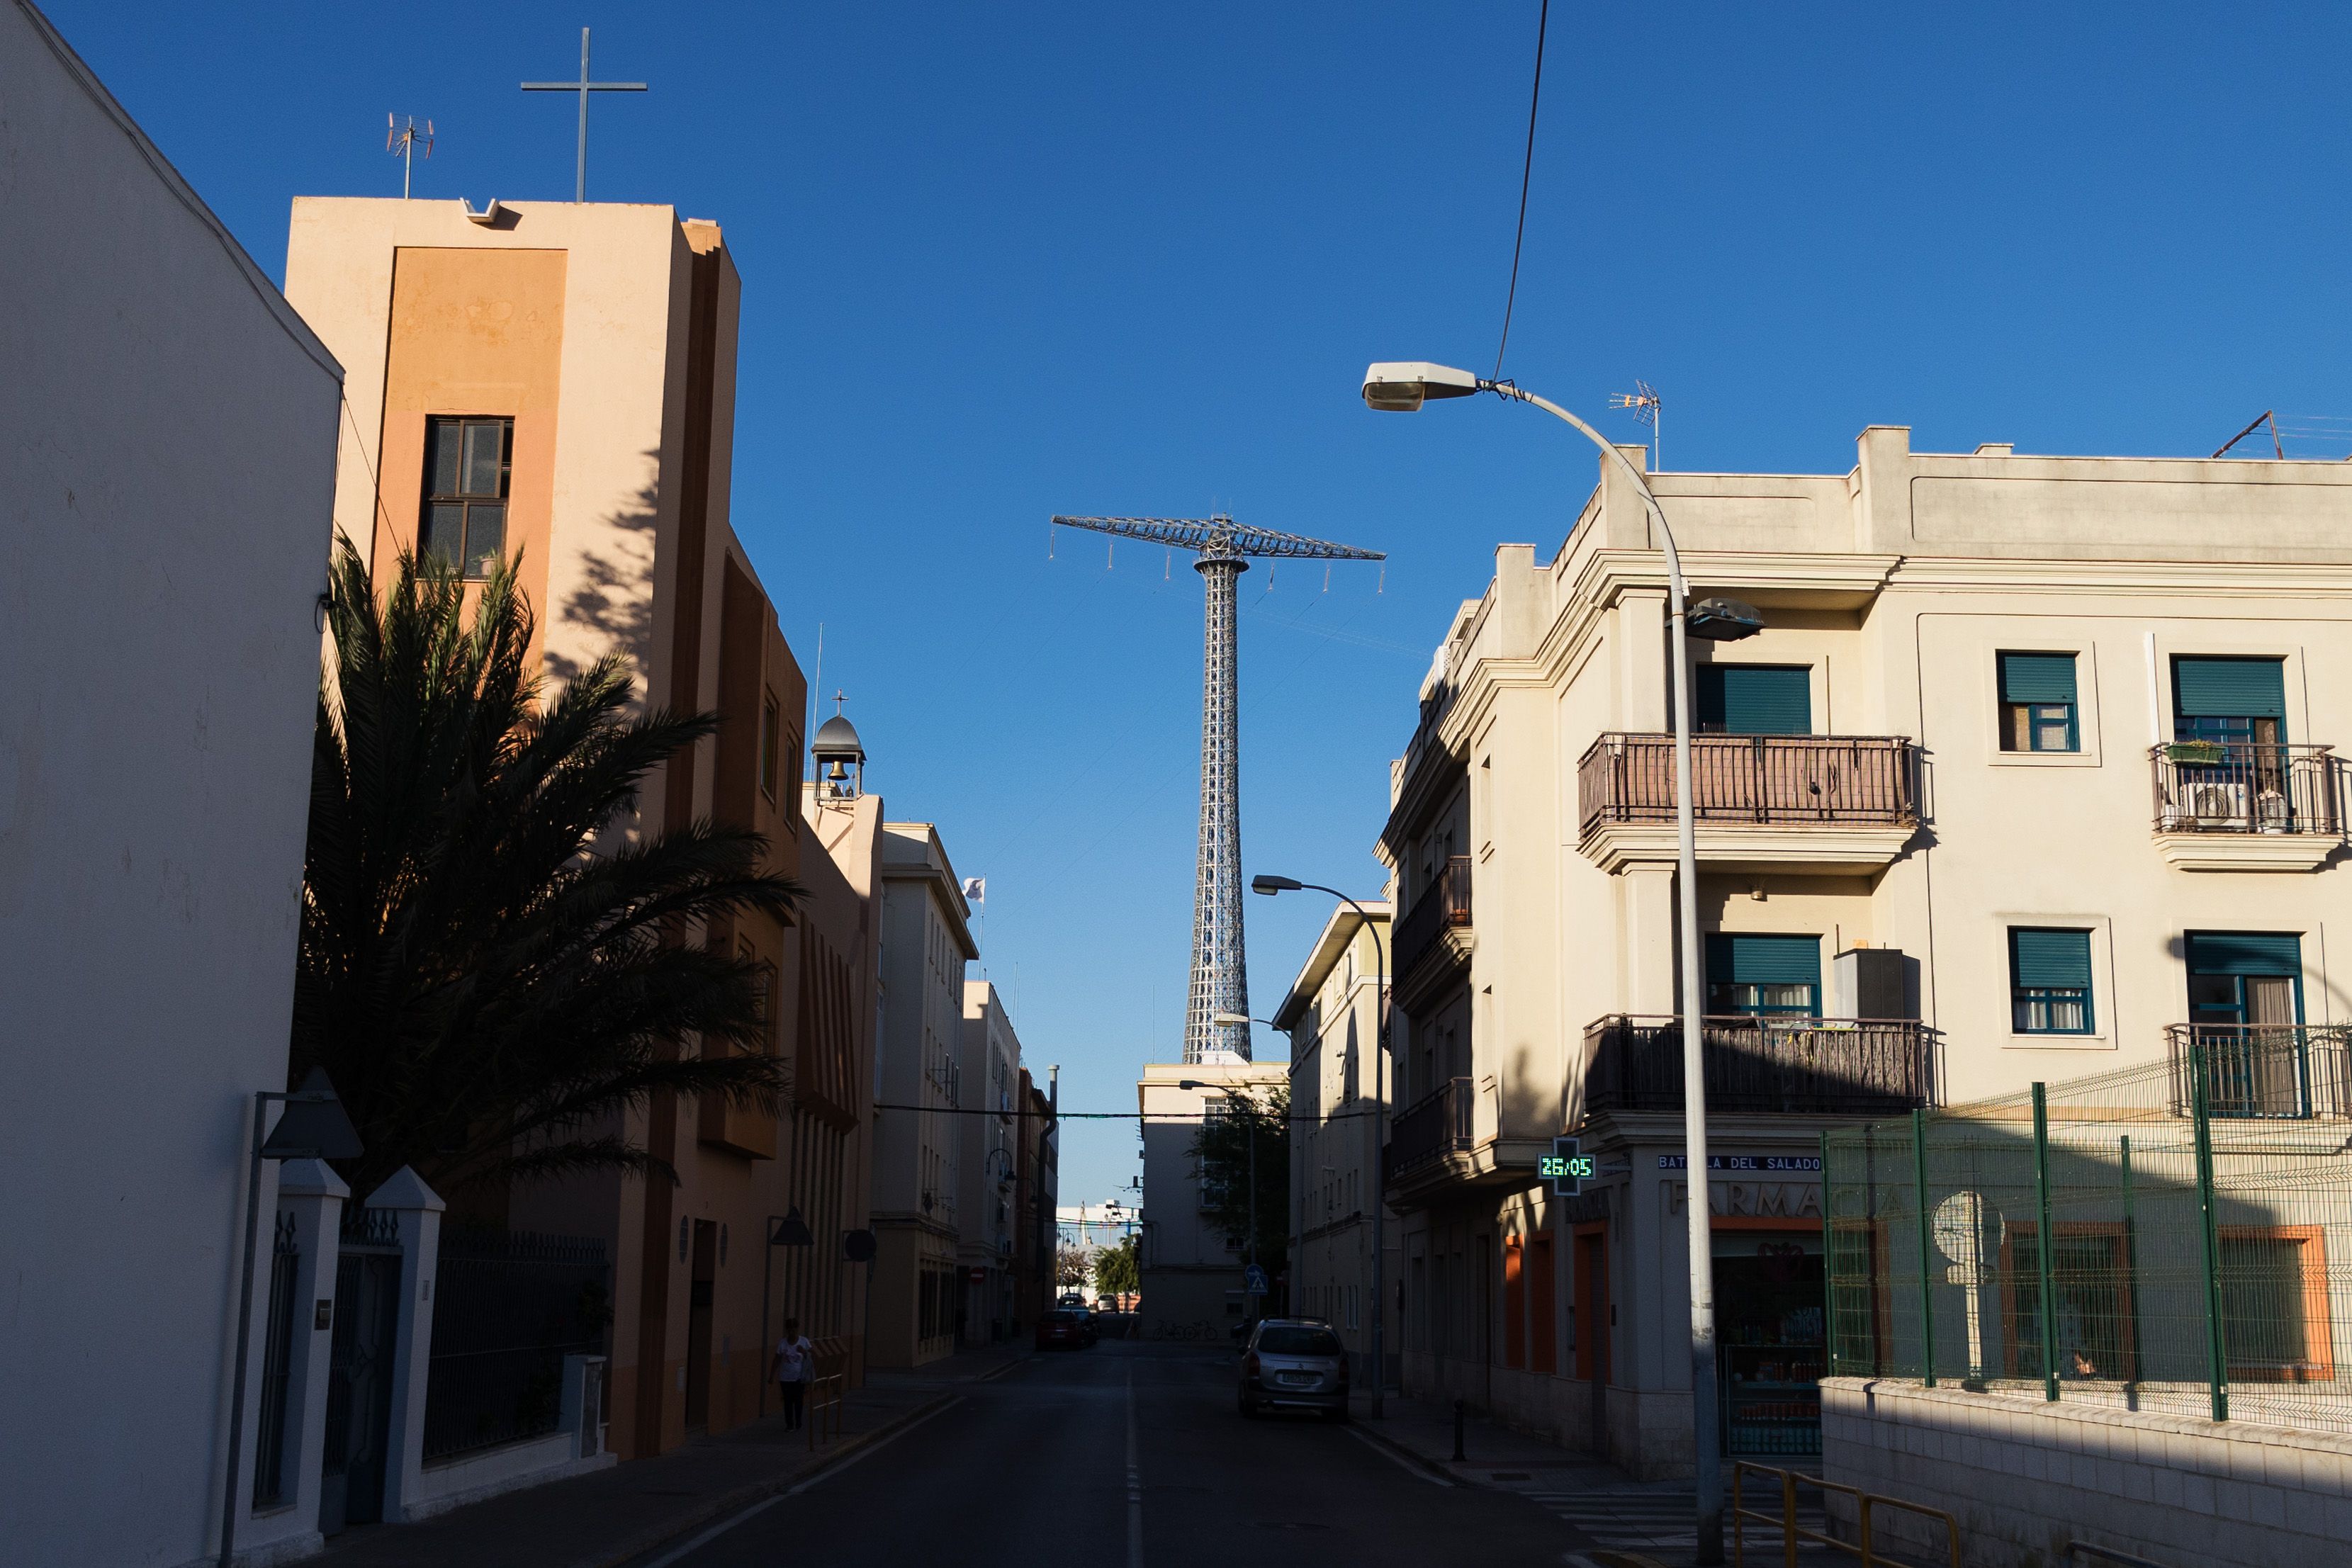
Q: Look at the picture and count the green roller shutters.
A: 6